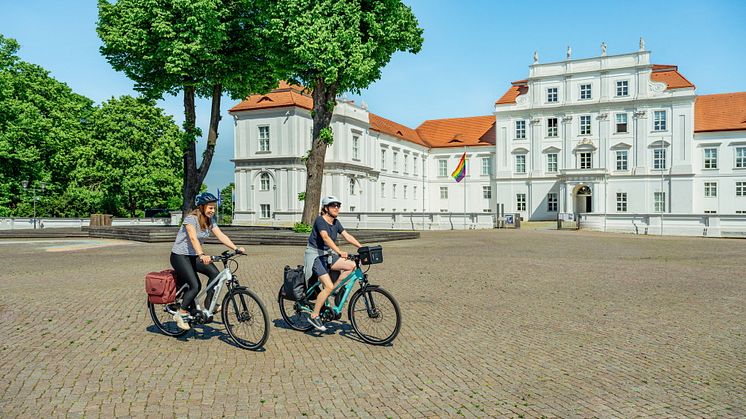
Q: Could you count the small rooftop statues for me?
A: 4